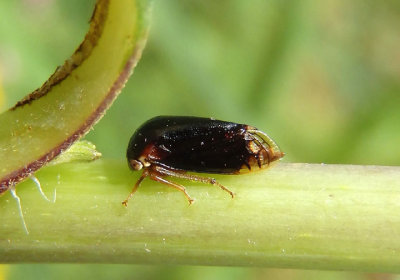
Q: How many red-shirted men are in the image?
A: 0